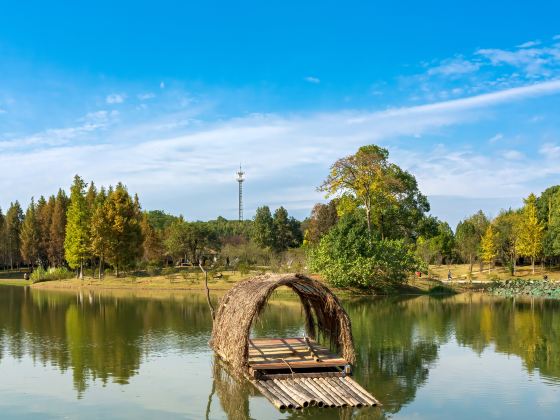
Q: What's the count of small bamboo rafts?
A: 1